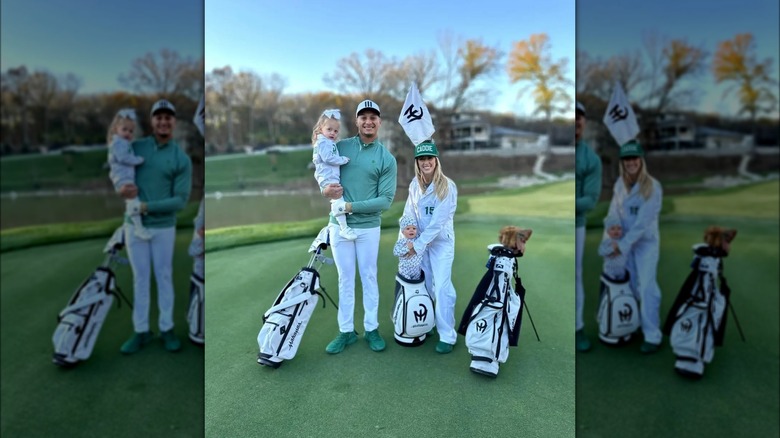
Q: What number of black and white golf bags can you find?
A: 3